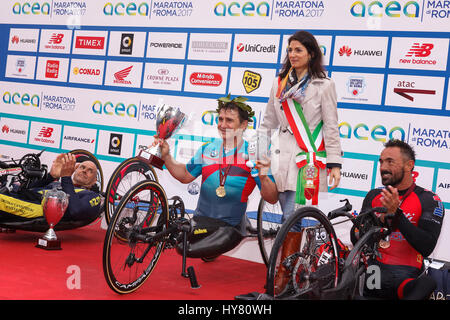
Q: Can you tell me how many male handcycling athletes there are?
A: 3